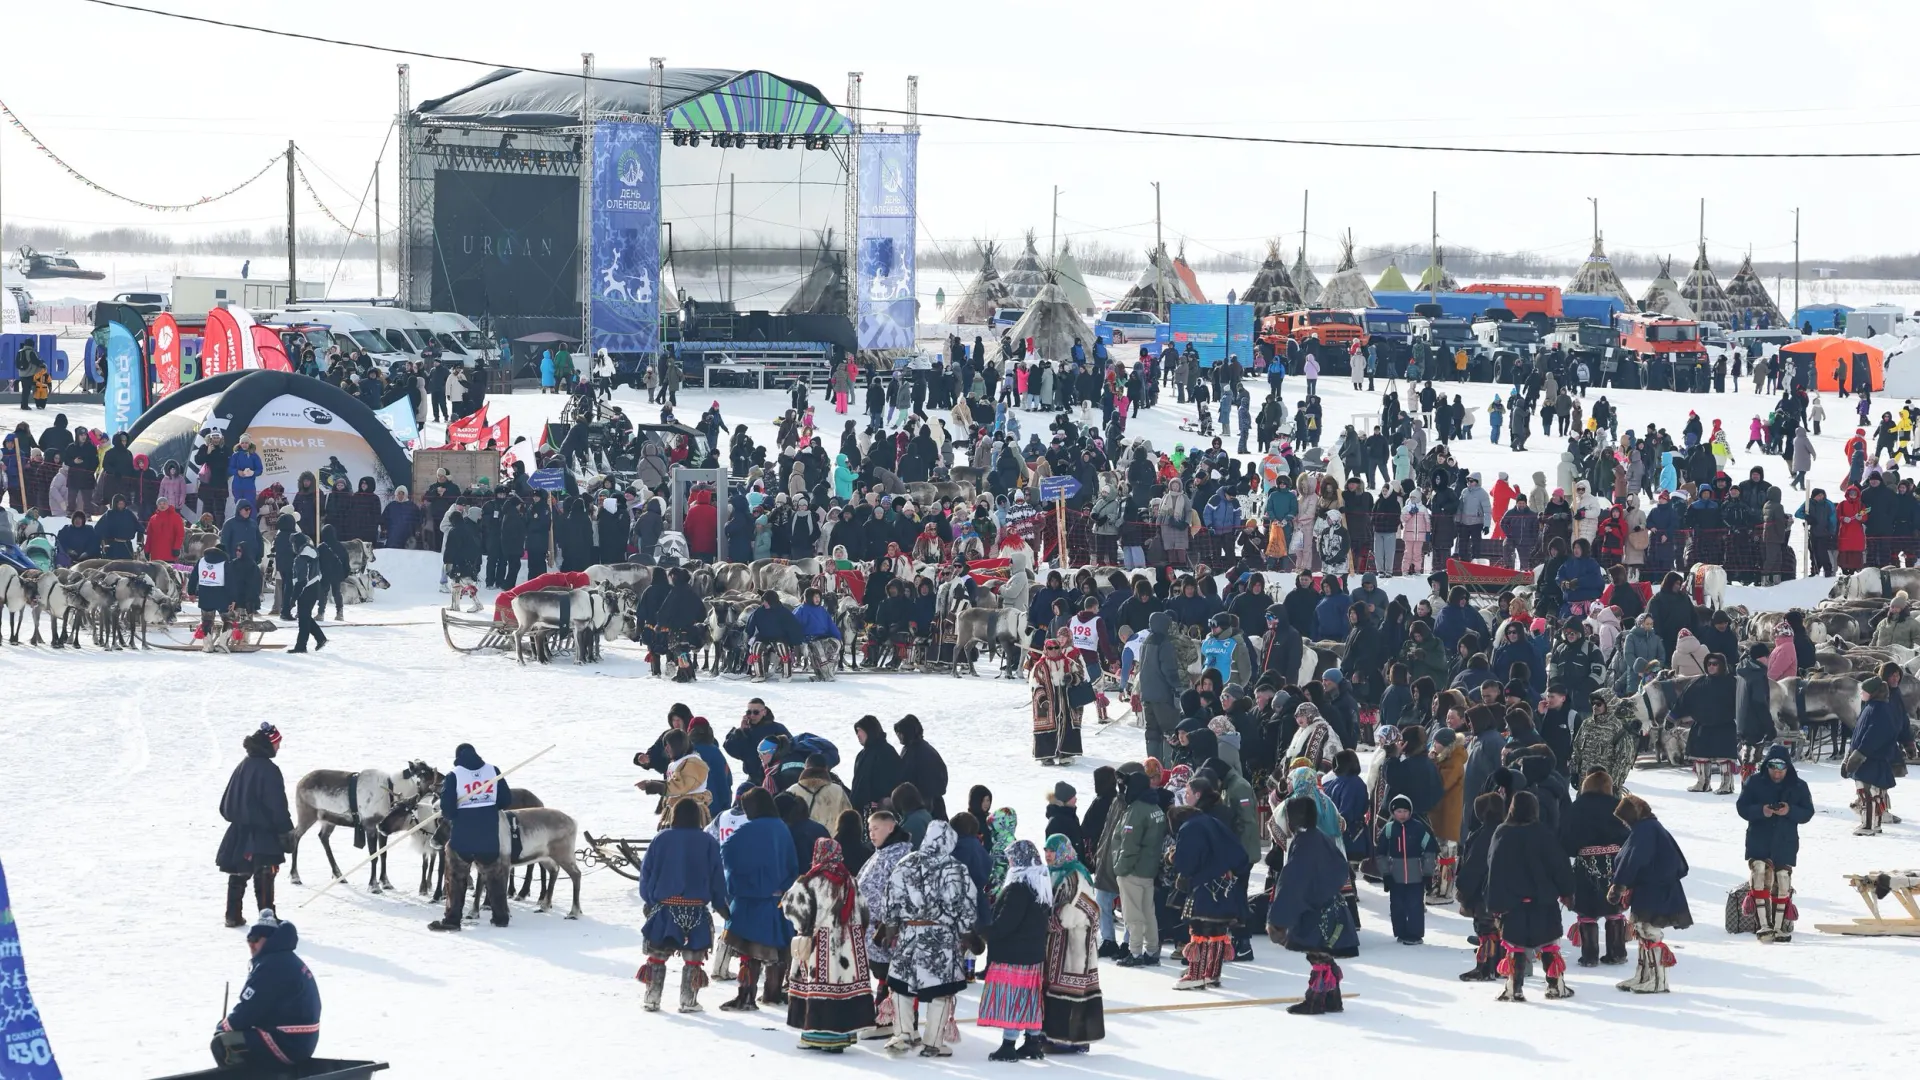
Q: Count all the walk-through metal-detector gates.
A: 1